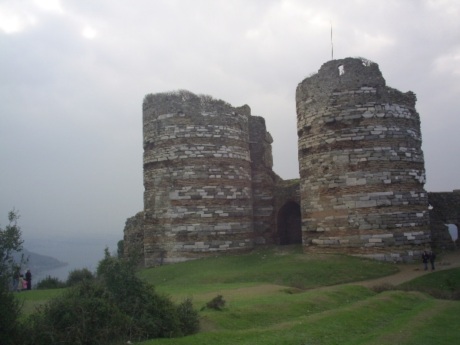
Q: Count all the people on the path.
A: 2